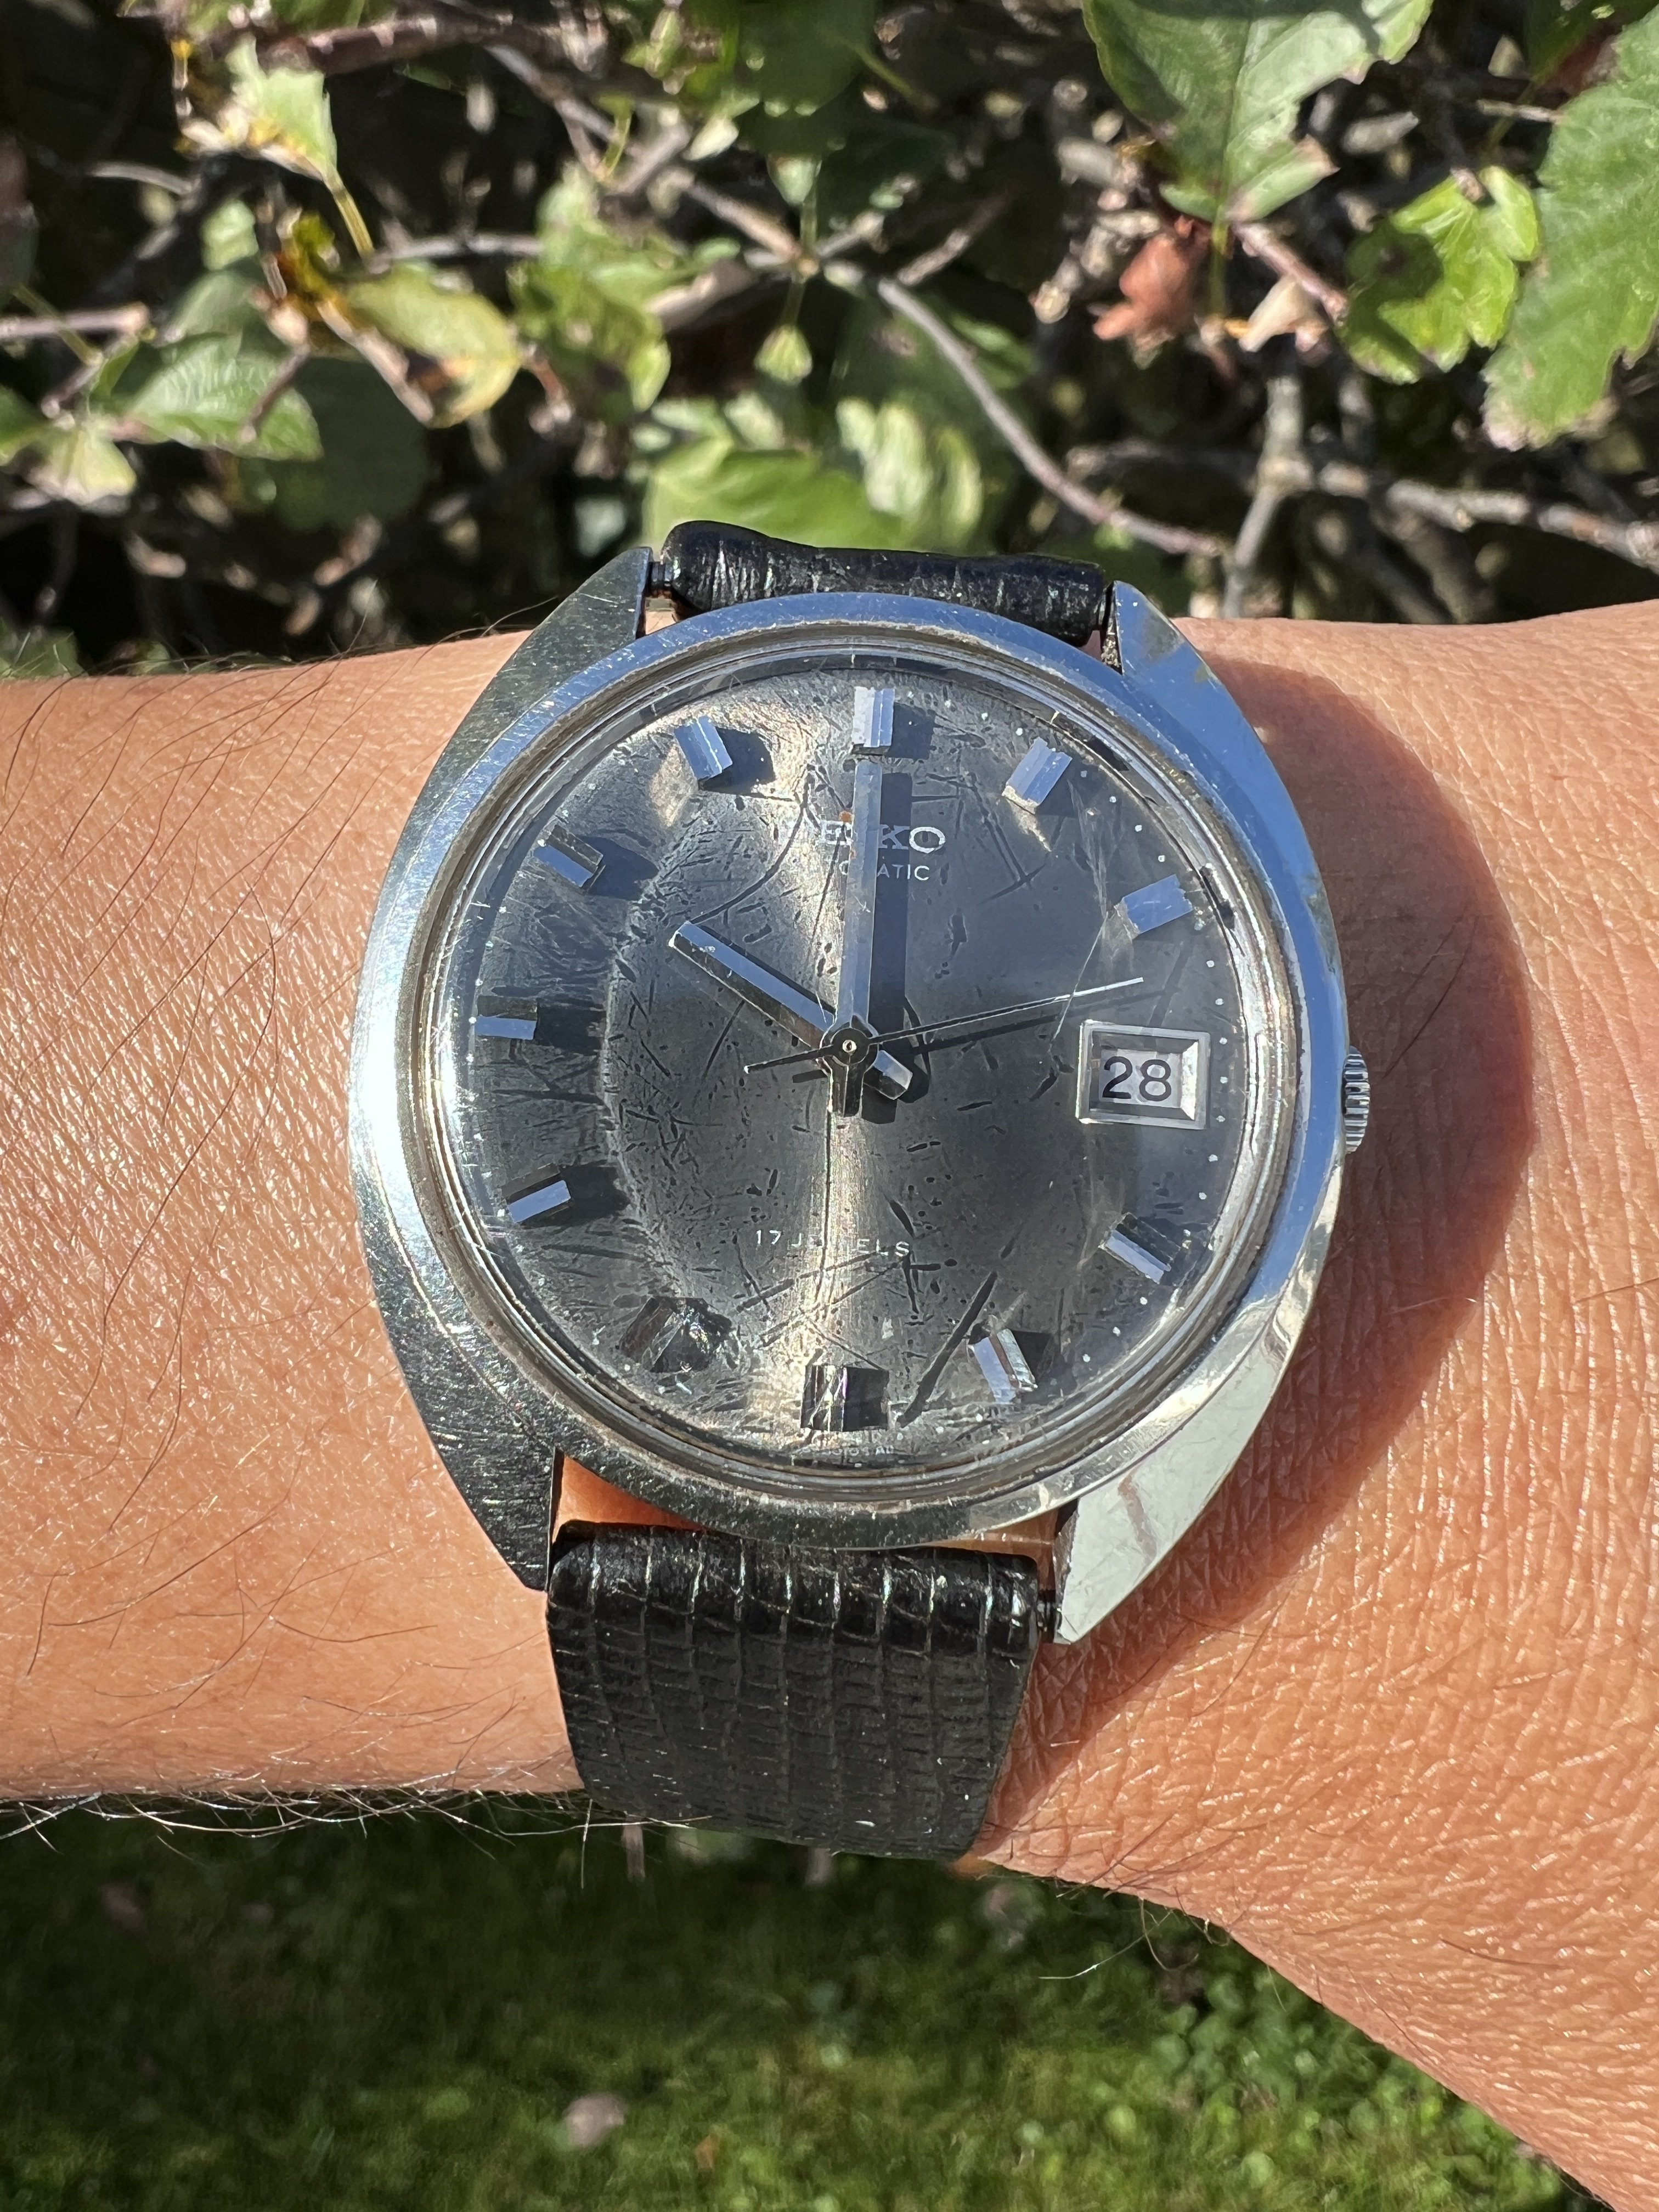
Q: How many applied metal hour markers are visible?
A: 11